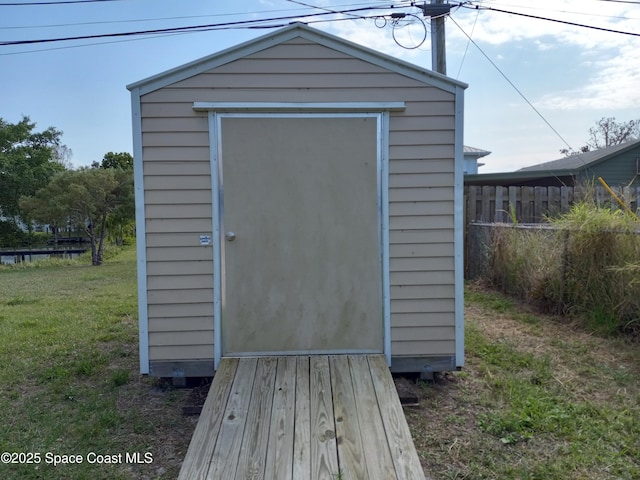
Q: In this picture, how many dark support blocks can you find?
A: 2